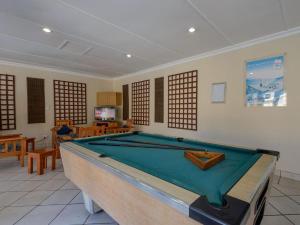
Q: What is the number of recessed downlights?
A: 3